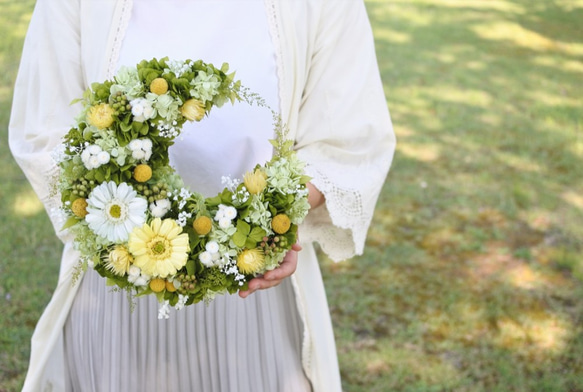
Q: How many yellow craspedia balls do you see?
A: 7